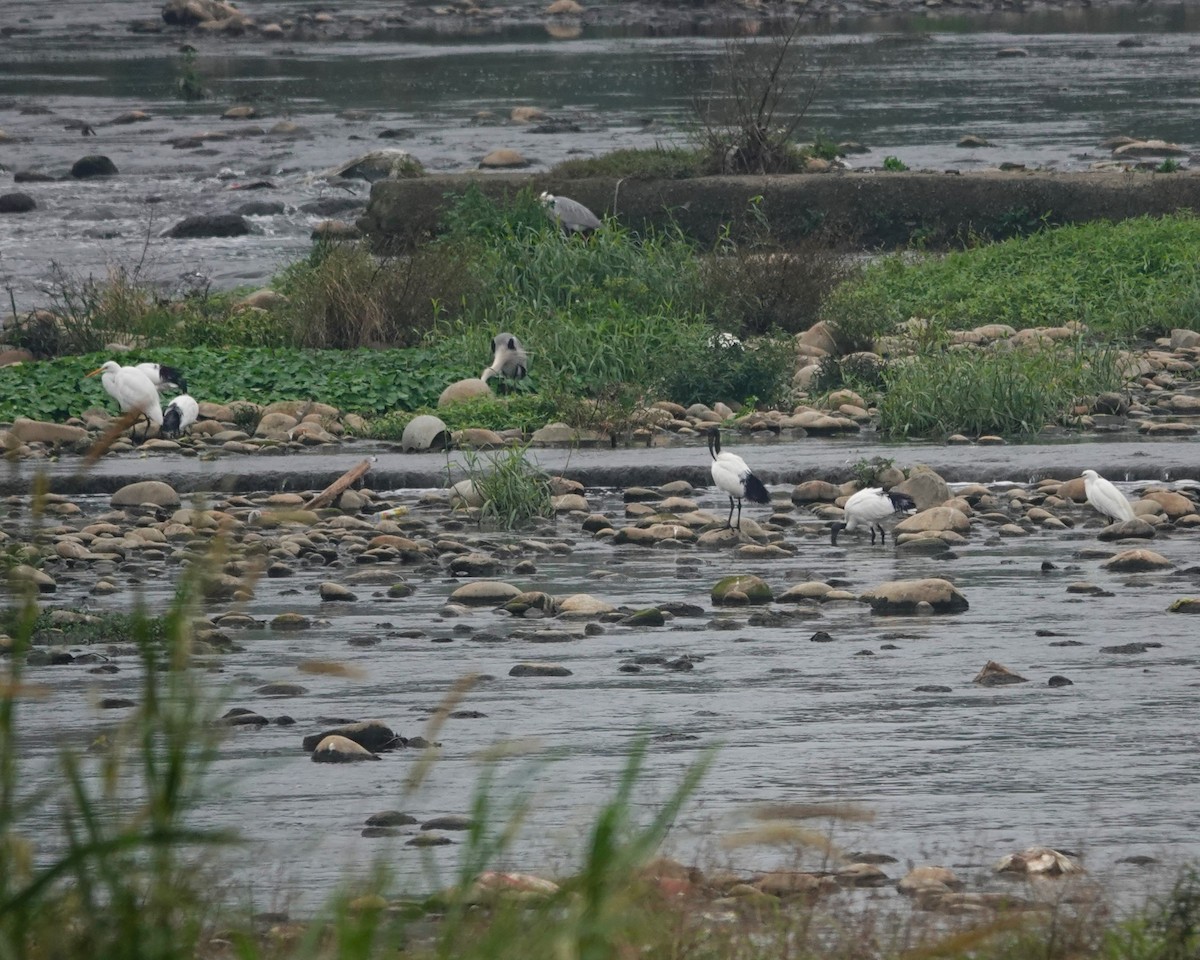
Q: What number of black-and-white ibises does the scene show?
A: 4